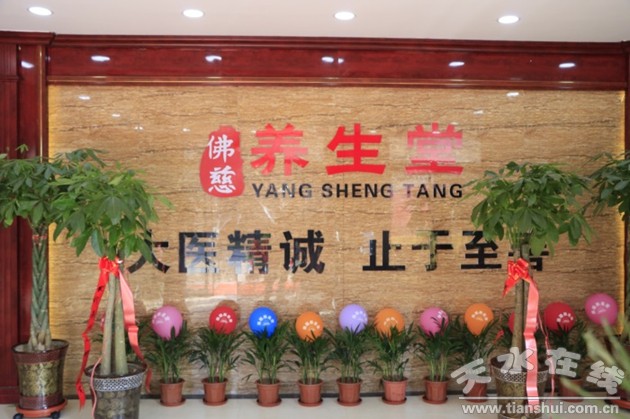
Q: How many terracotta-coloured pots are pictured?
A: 9